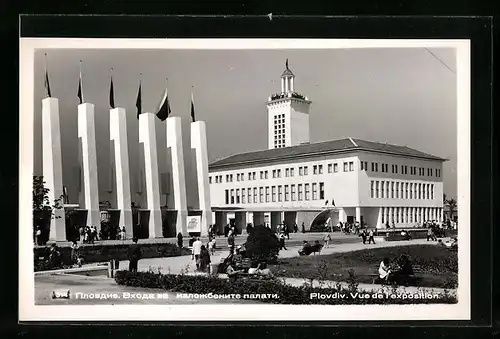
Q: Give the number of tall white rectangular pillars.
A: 6